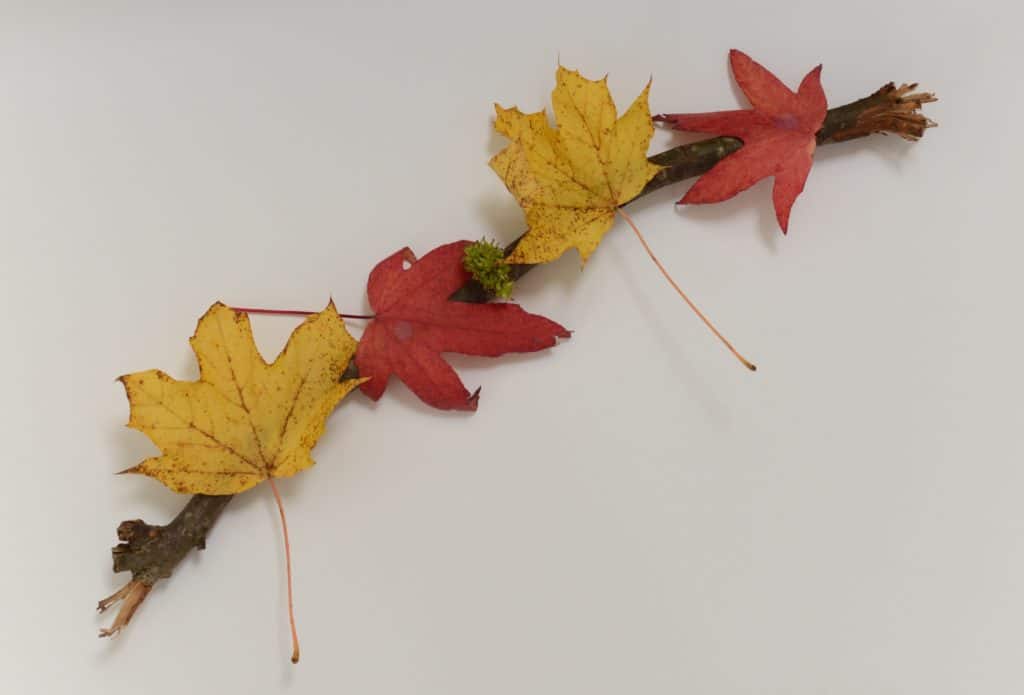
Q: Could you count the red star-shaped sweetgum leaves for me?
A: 2